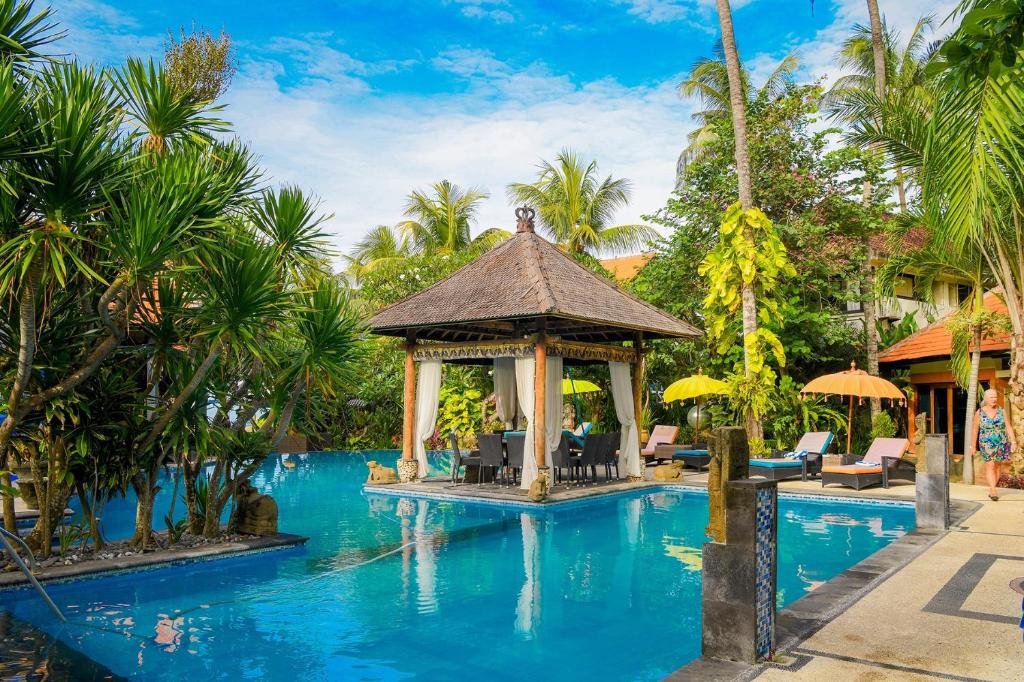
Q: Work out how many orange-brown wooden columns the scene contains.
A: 3